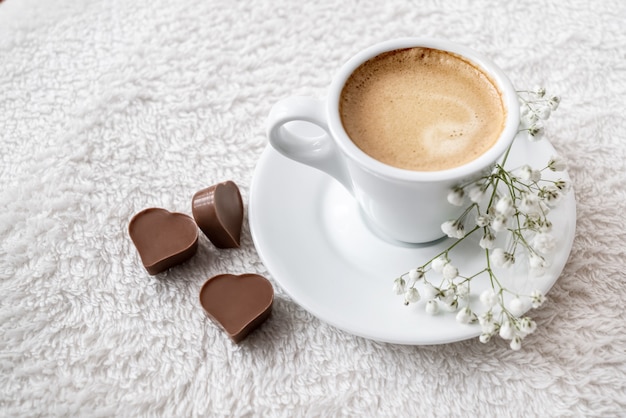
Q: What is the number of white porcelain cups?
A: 1